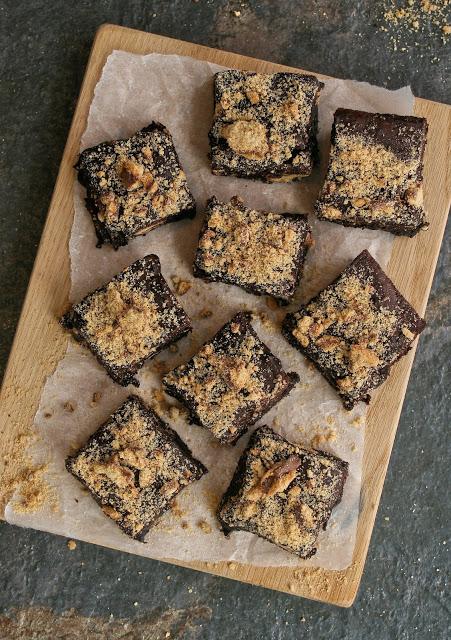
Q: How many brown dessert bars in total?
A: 9